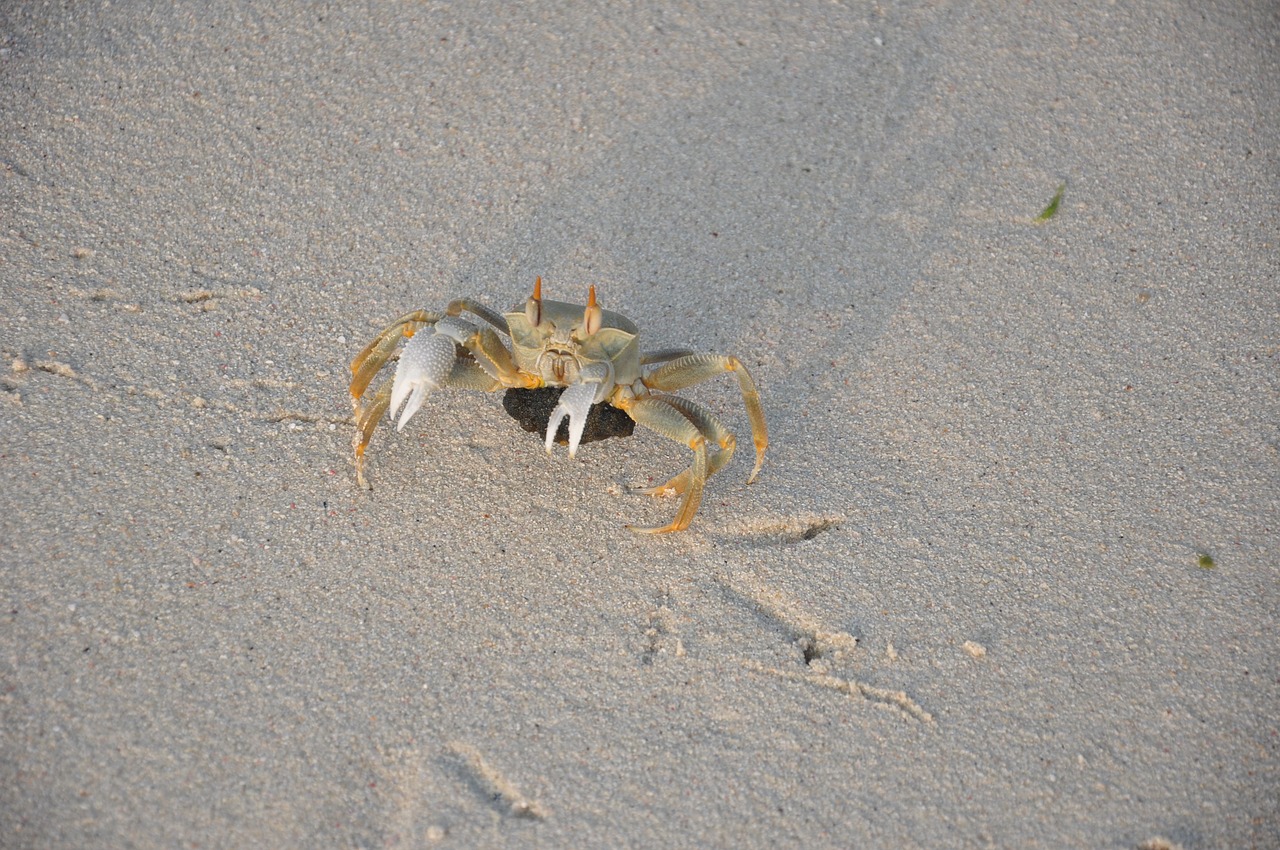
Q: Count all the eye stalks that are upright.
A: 2